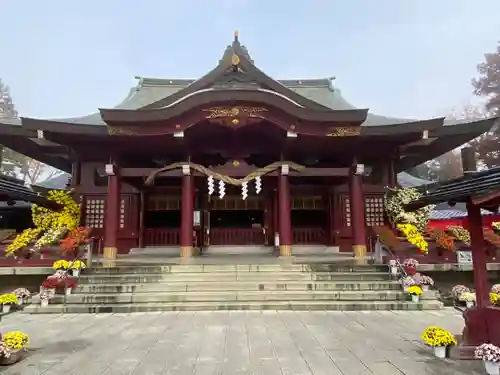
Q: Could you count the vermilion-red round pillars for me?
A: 4